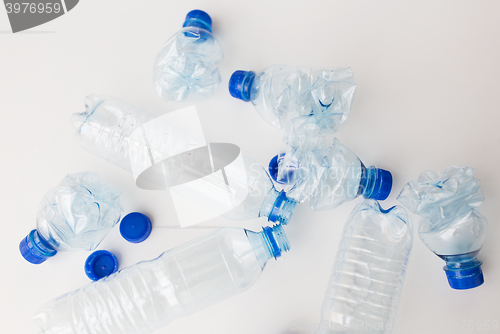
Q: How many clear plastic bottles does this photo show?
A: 8